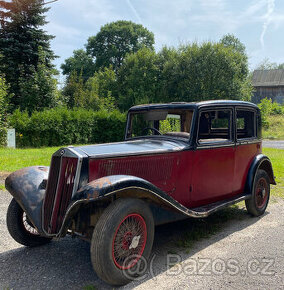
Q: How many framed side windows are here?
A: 2